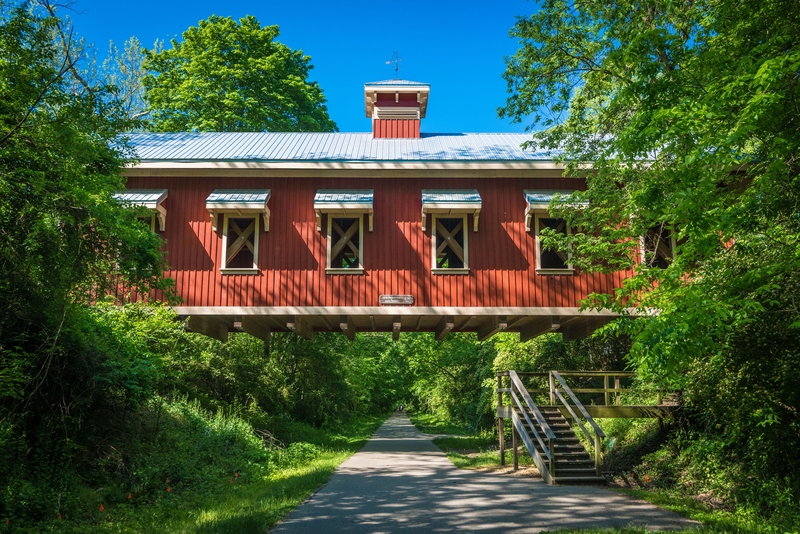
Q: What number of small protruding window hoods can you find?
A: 5